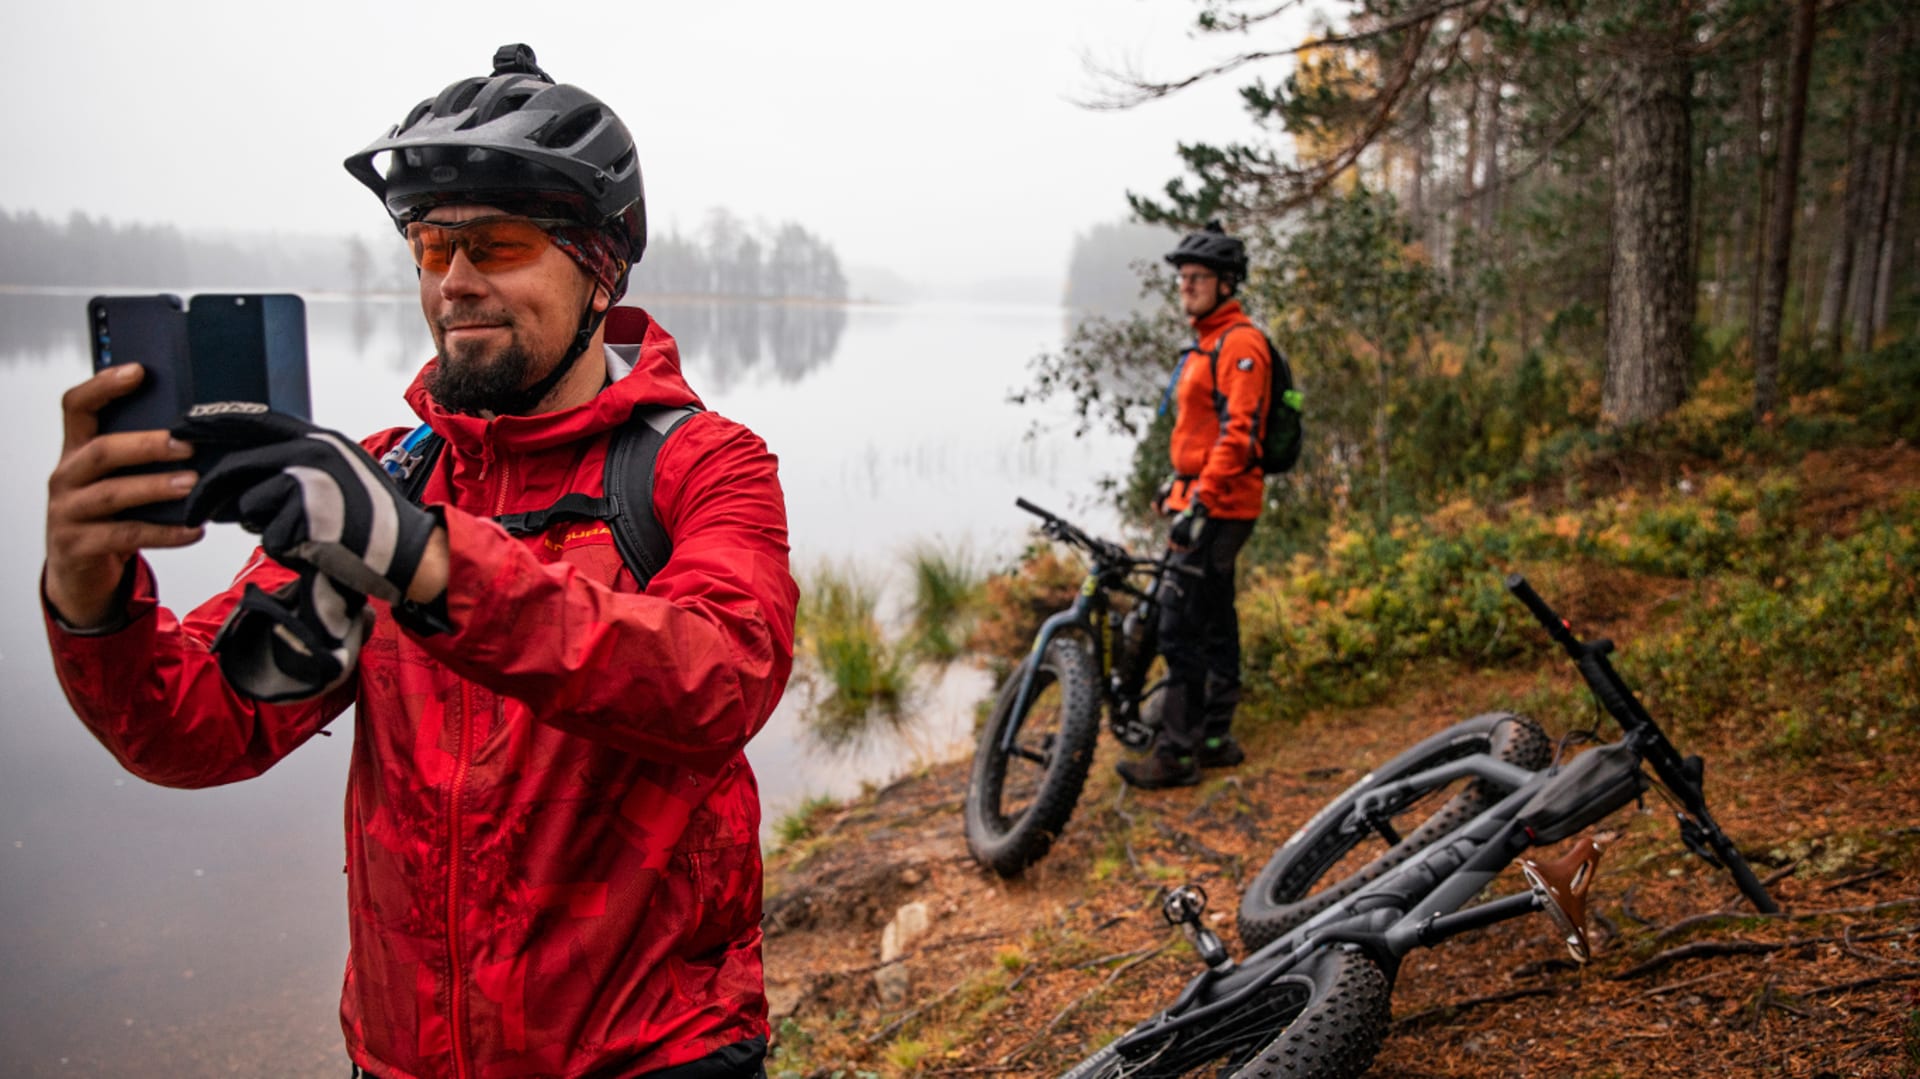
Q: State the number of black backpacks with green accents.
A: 1